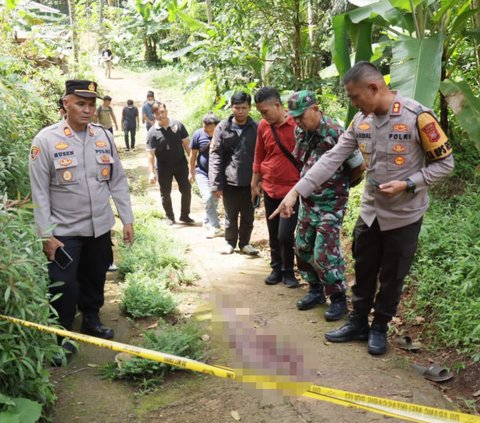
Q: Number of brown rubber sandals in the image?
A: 2